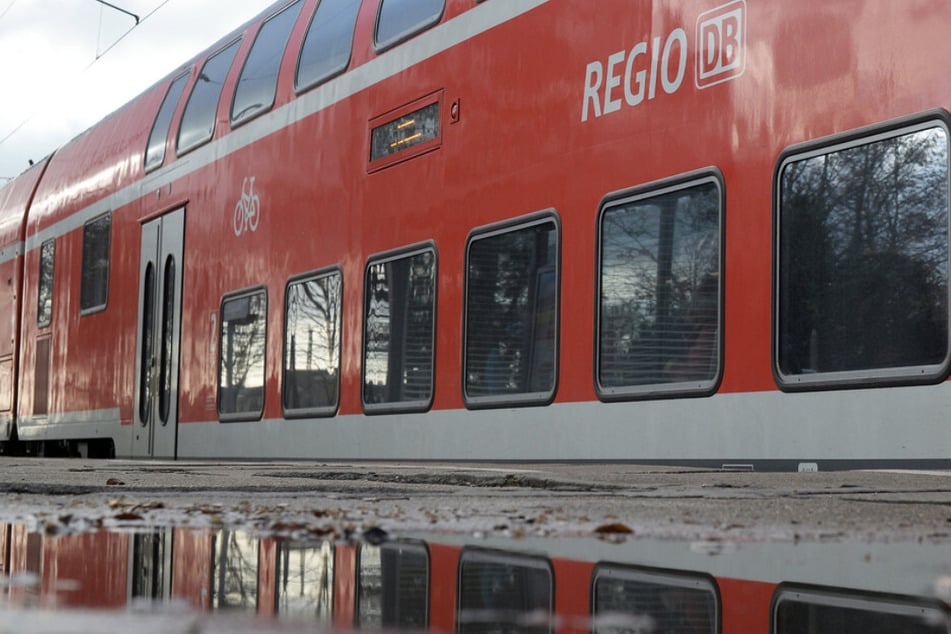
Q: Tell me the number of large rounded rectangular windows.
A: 6